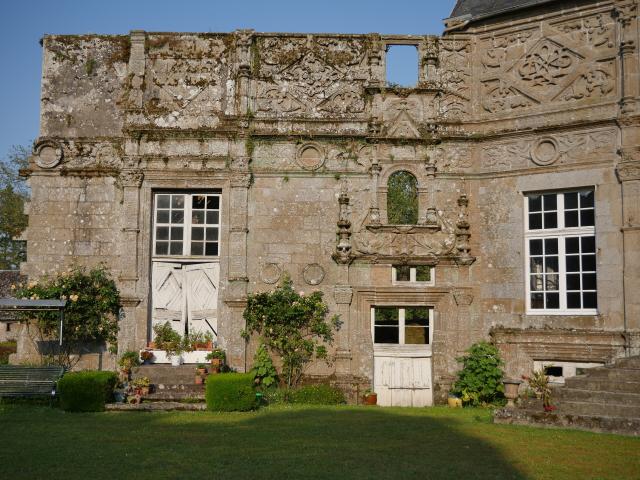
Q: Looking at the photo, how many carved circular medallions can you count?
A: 5